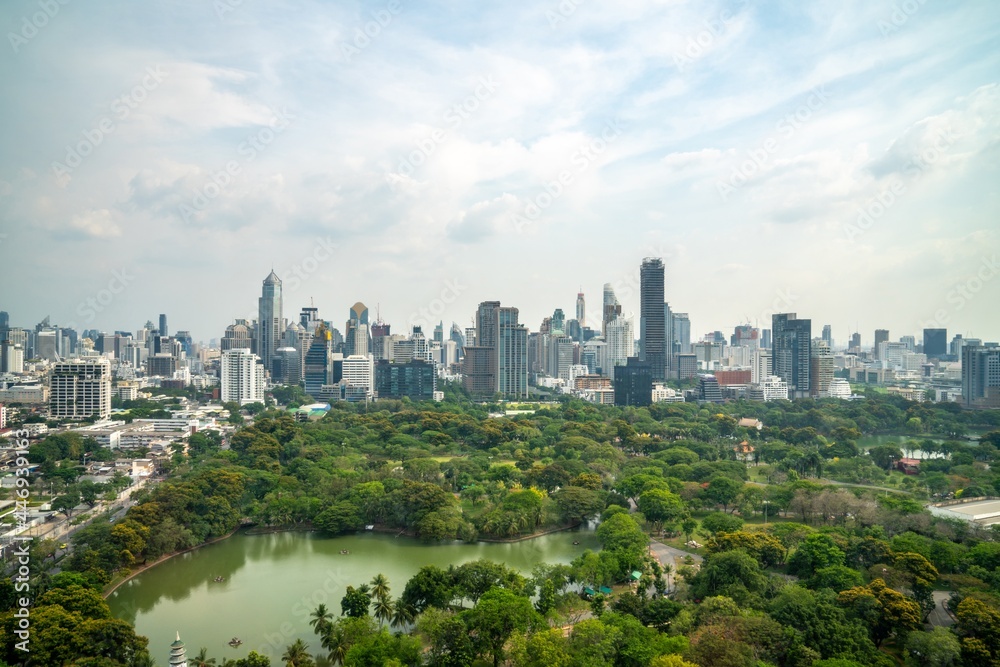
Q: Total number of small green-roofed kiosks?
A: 3